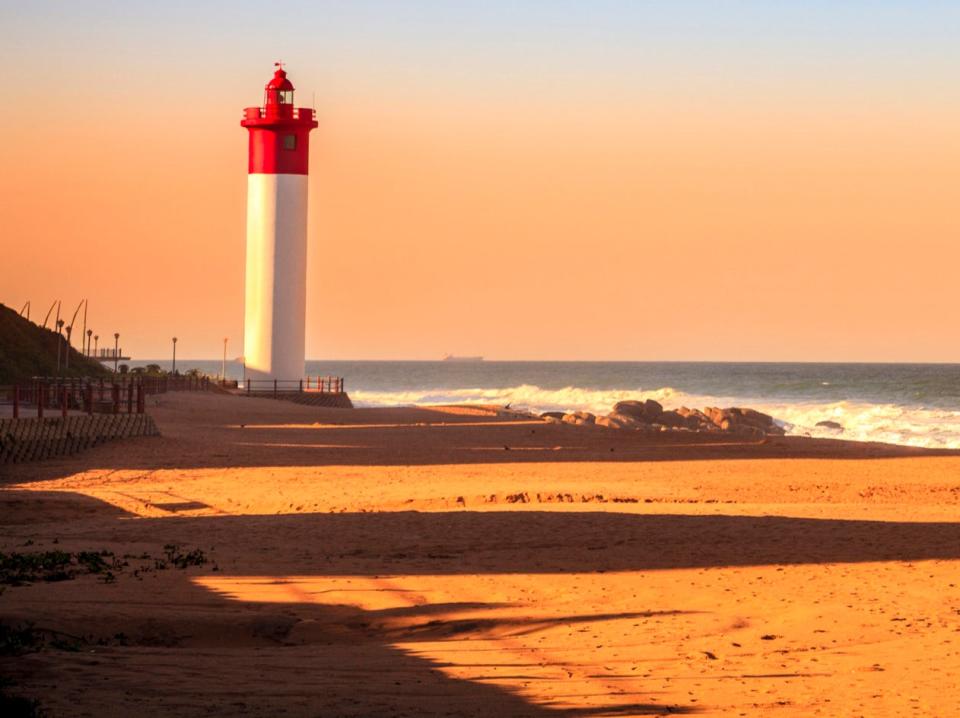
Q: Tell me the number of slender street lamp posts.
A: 7